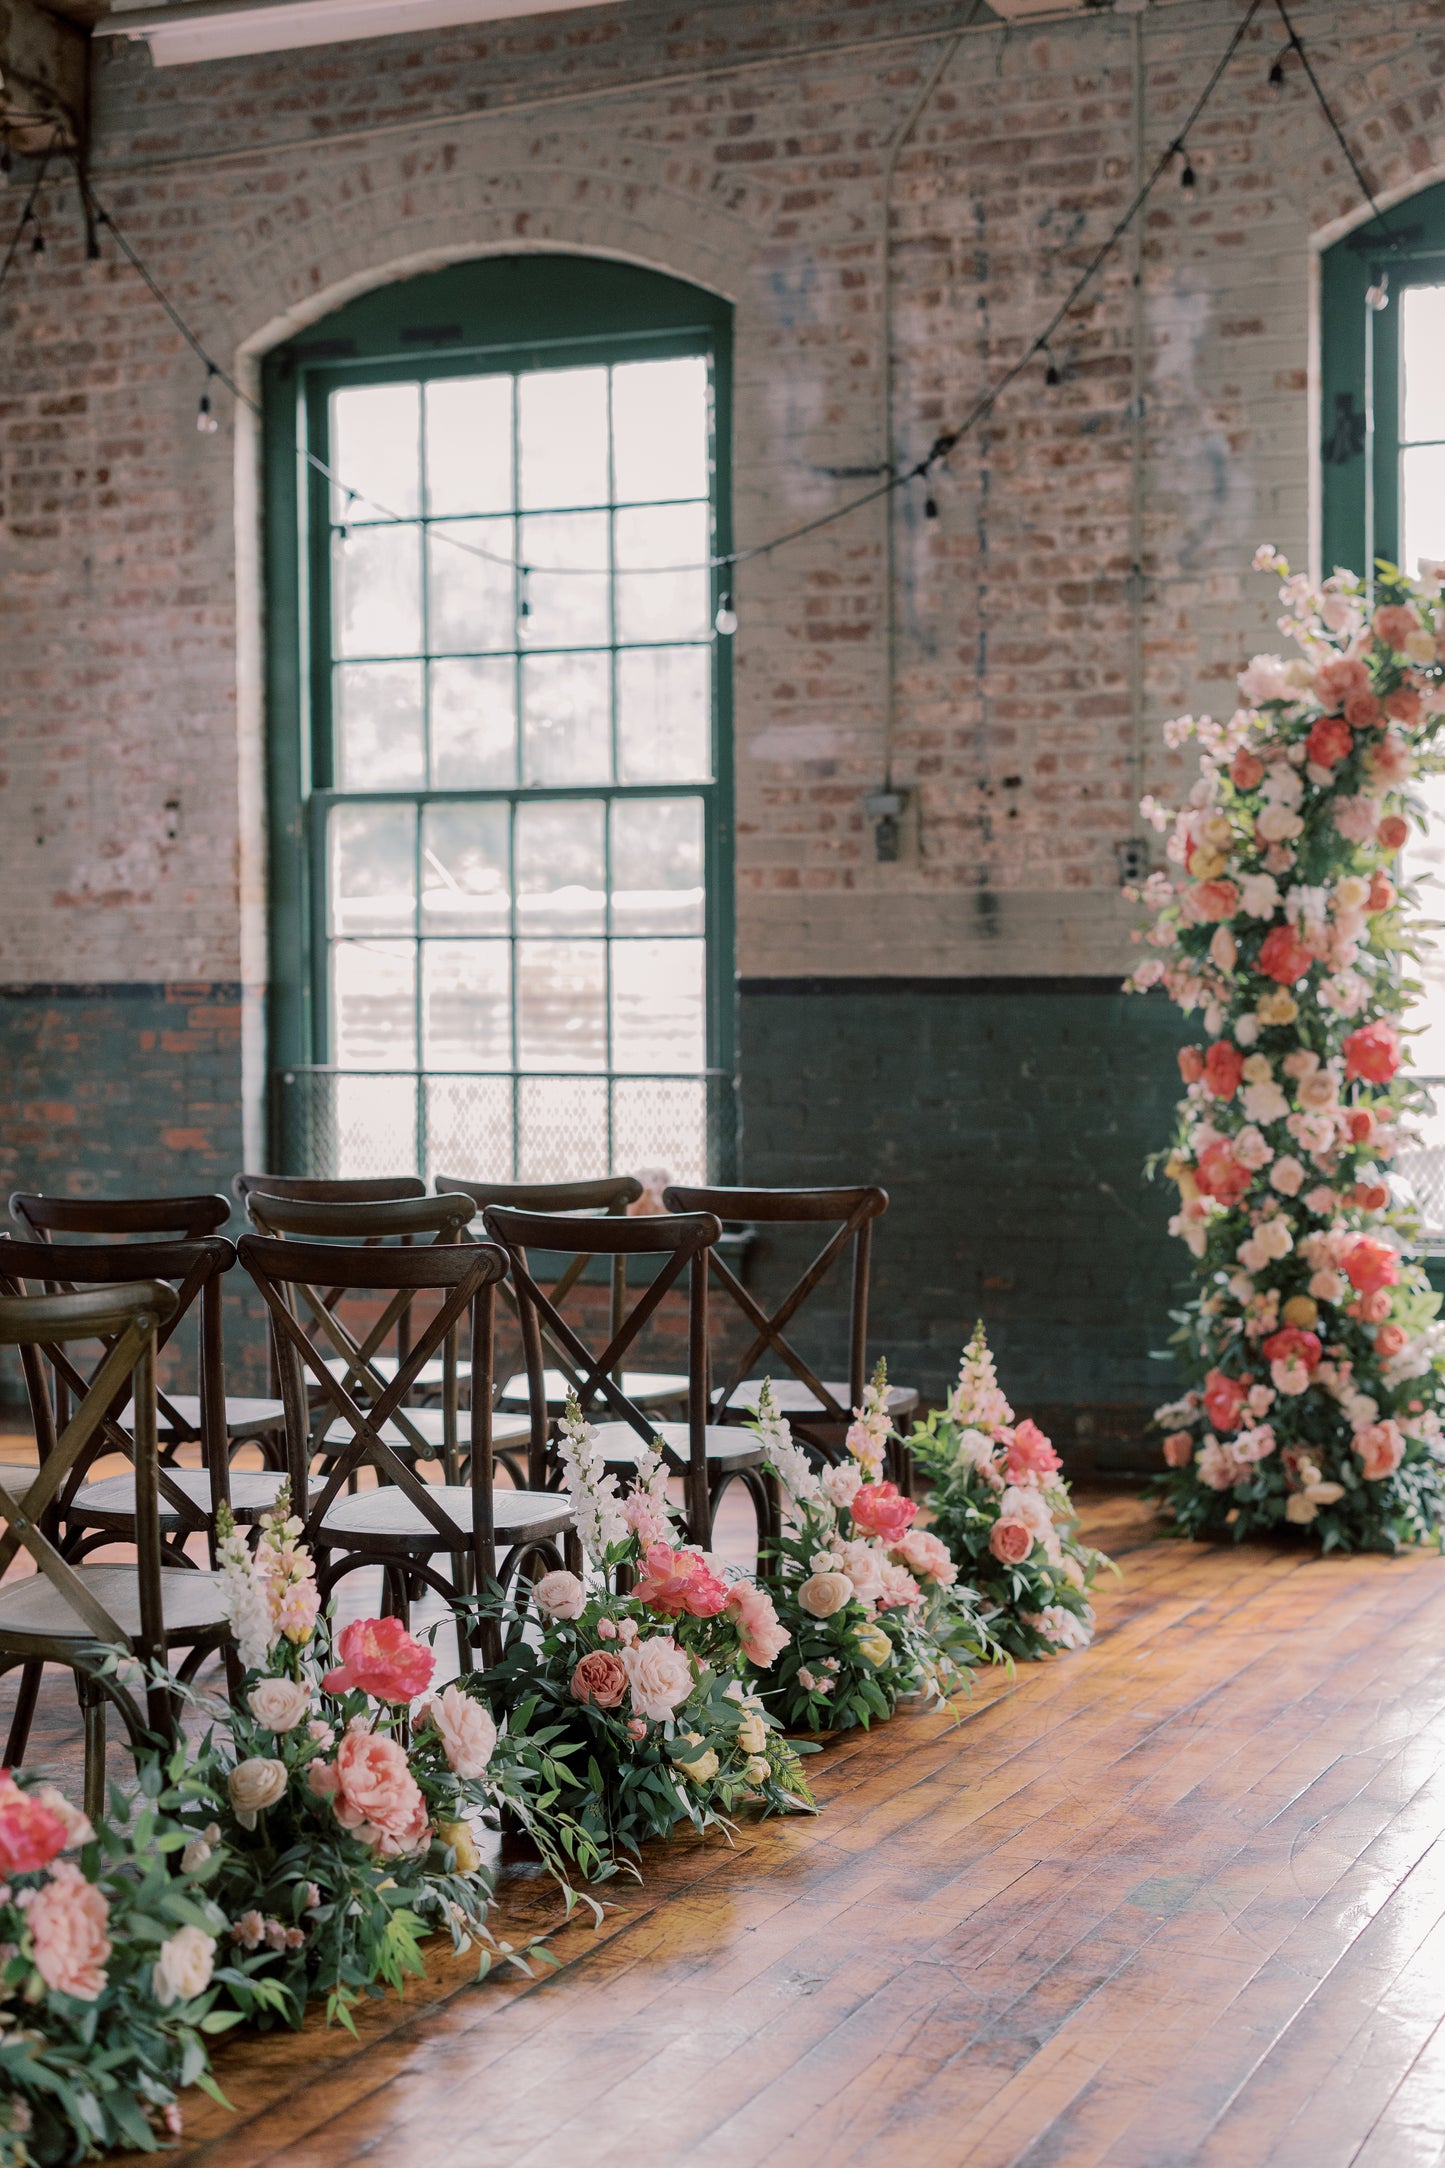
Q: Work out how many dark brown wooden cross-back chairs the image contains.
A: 9